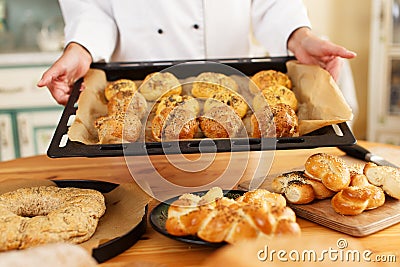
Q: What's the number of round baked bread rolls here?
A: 12